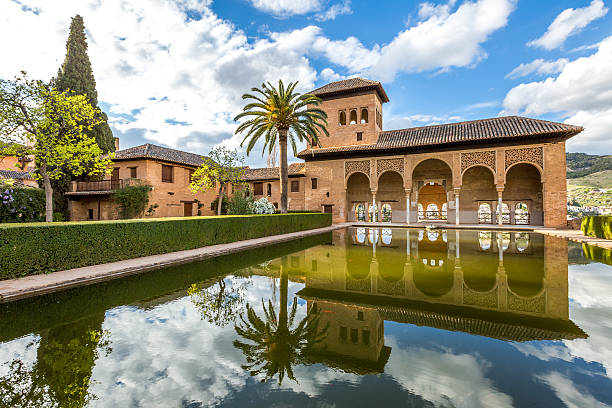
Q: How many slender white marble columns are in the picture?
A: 4